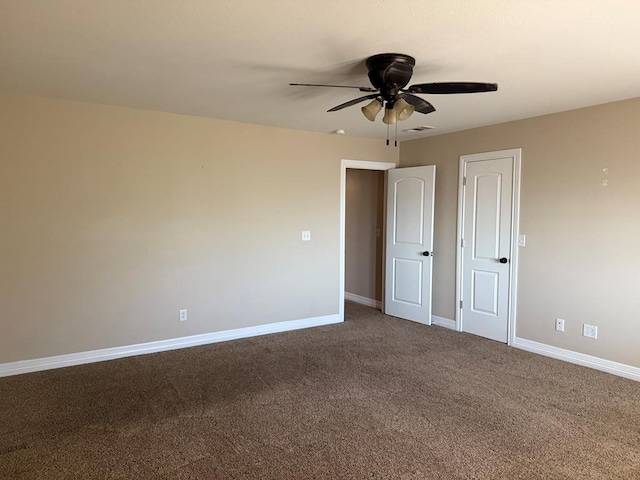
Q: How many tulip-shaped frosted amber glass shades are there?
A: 3